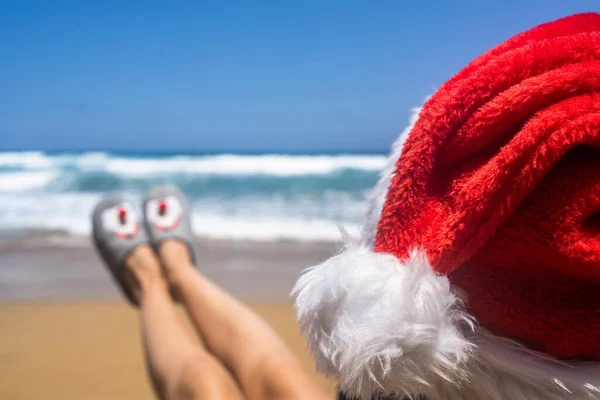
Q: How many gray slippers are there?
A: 2